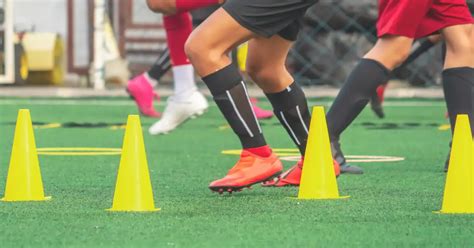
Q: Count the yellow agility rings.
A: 2